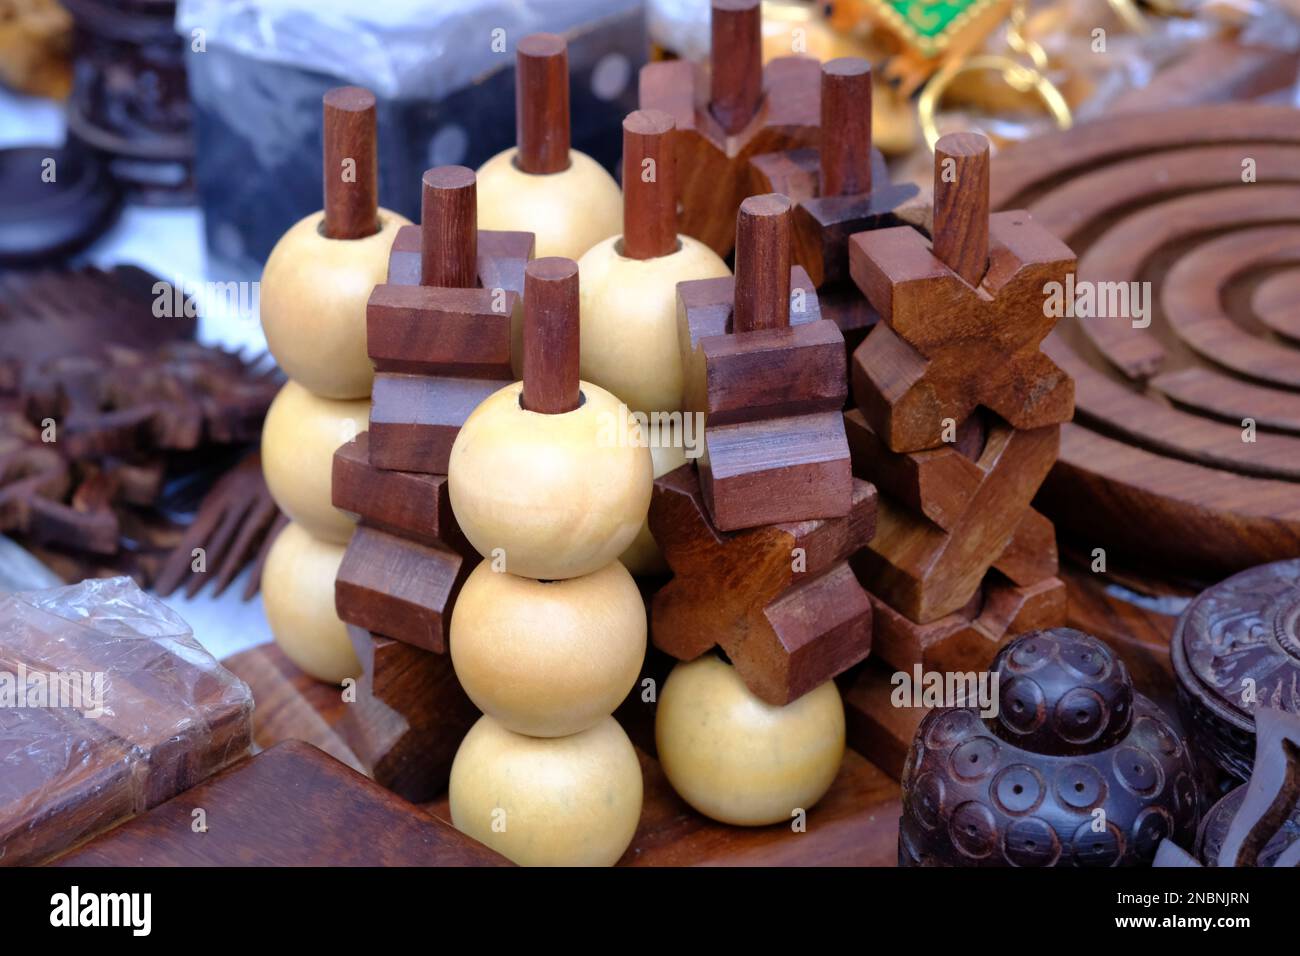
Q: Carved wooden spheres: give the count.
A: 10